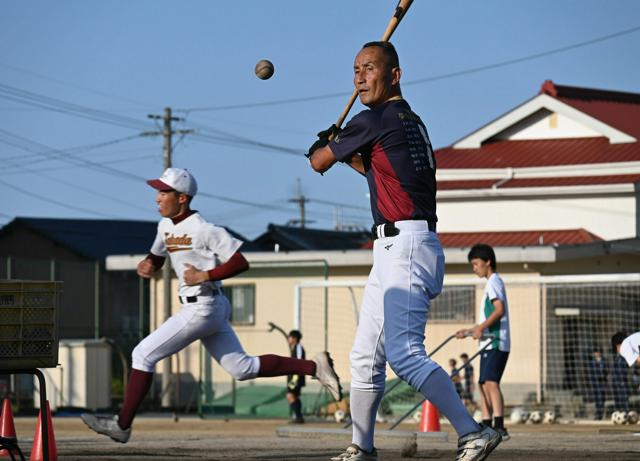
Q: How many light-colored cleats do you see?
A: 4